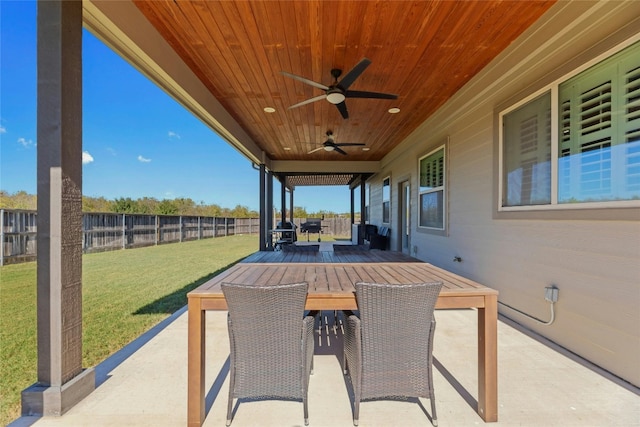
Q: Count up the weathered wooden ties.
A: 0